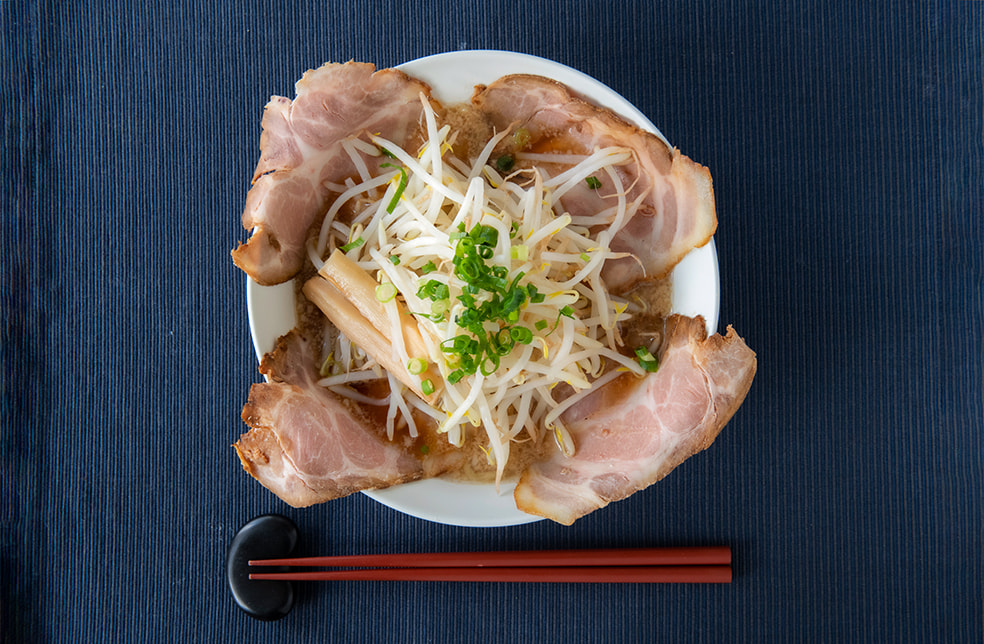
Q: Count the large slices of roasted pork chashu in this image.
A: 4